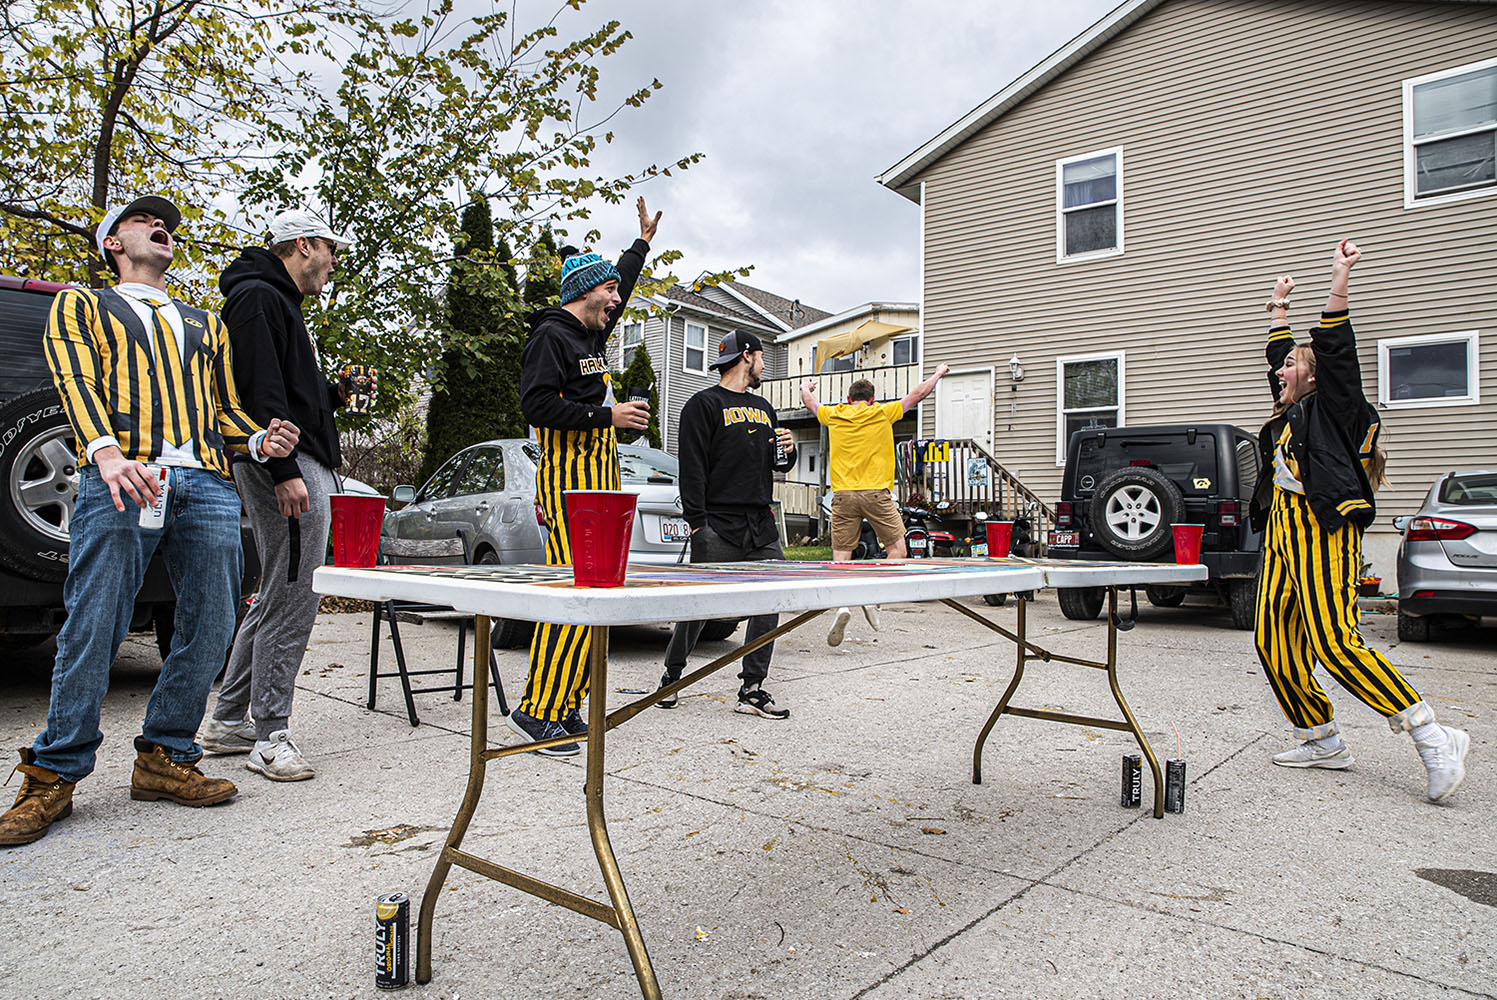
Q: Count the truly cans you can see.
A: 4